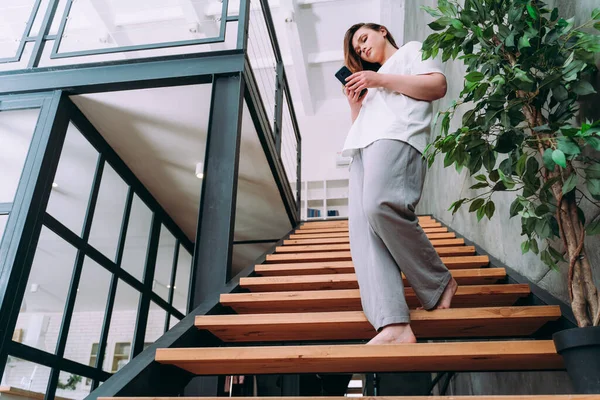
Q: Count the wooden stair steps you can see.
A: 13